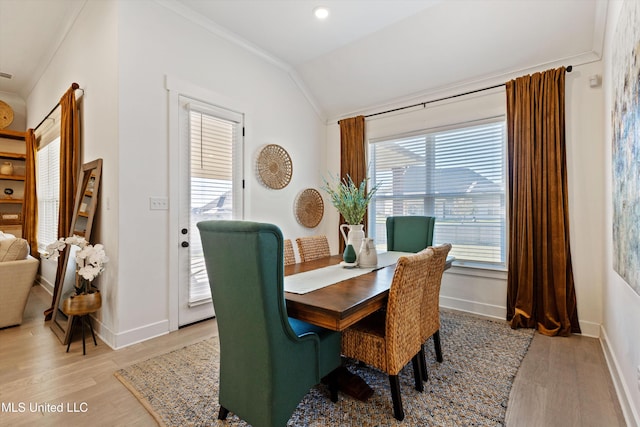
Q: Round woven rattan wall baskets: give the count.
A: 2